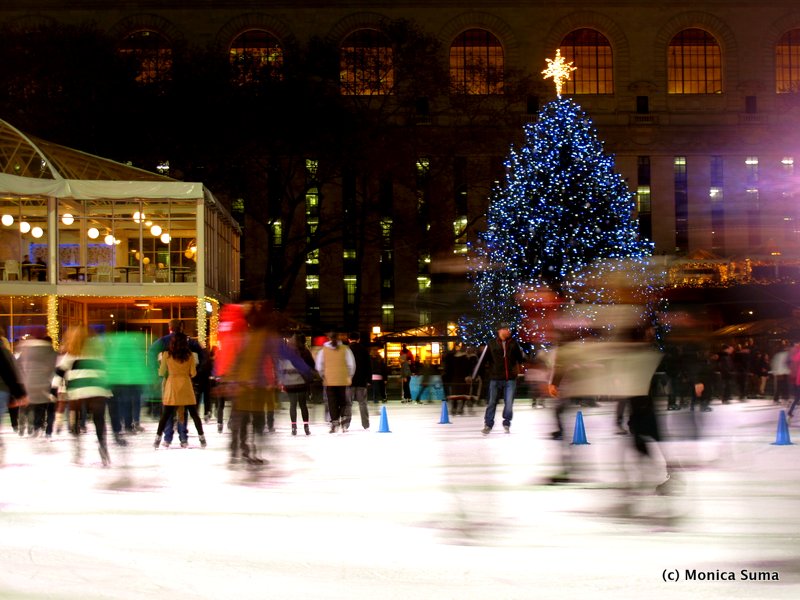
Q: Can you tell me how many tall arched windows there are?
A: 7